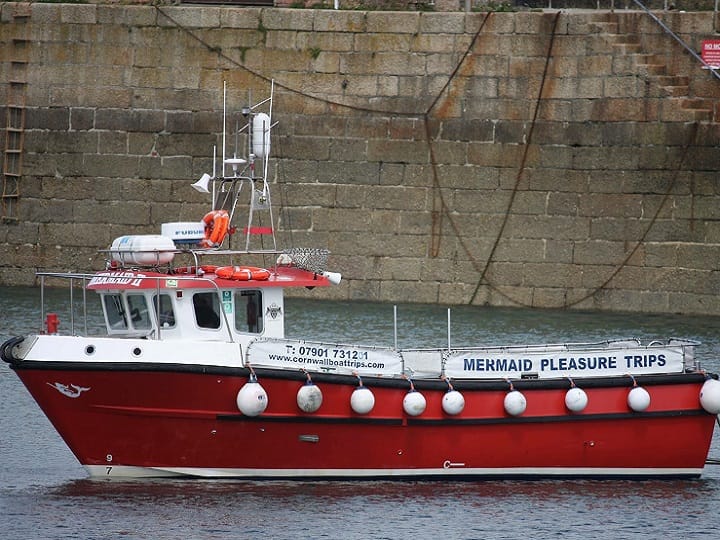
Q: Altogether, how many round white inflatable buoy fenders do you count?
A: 9